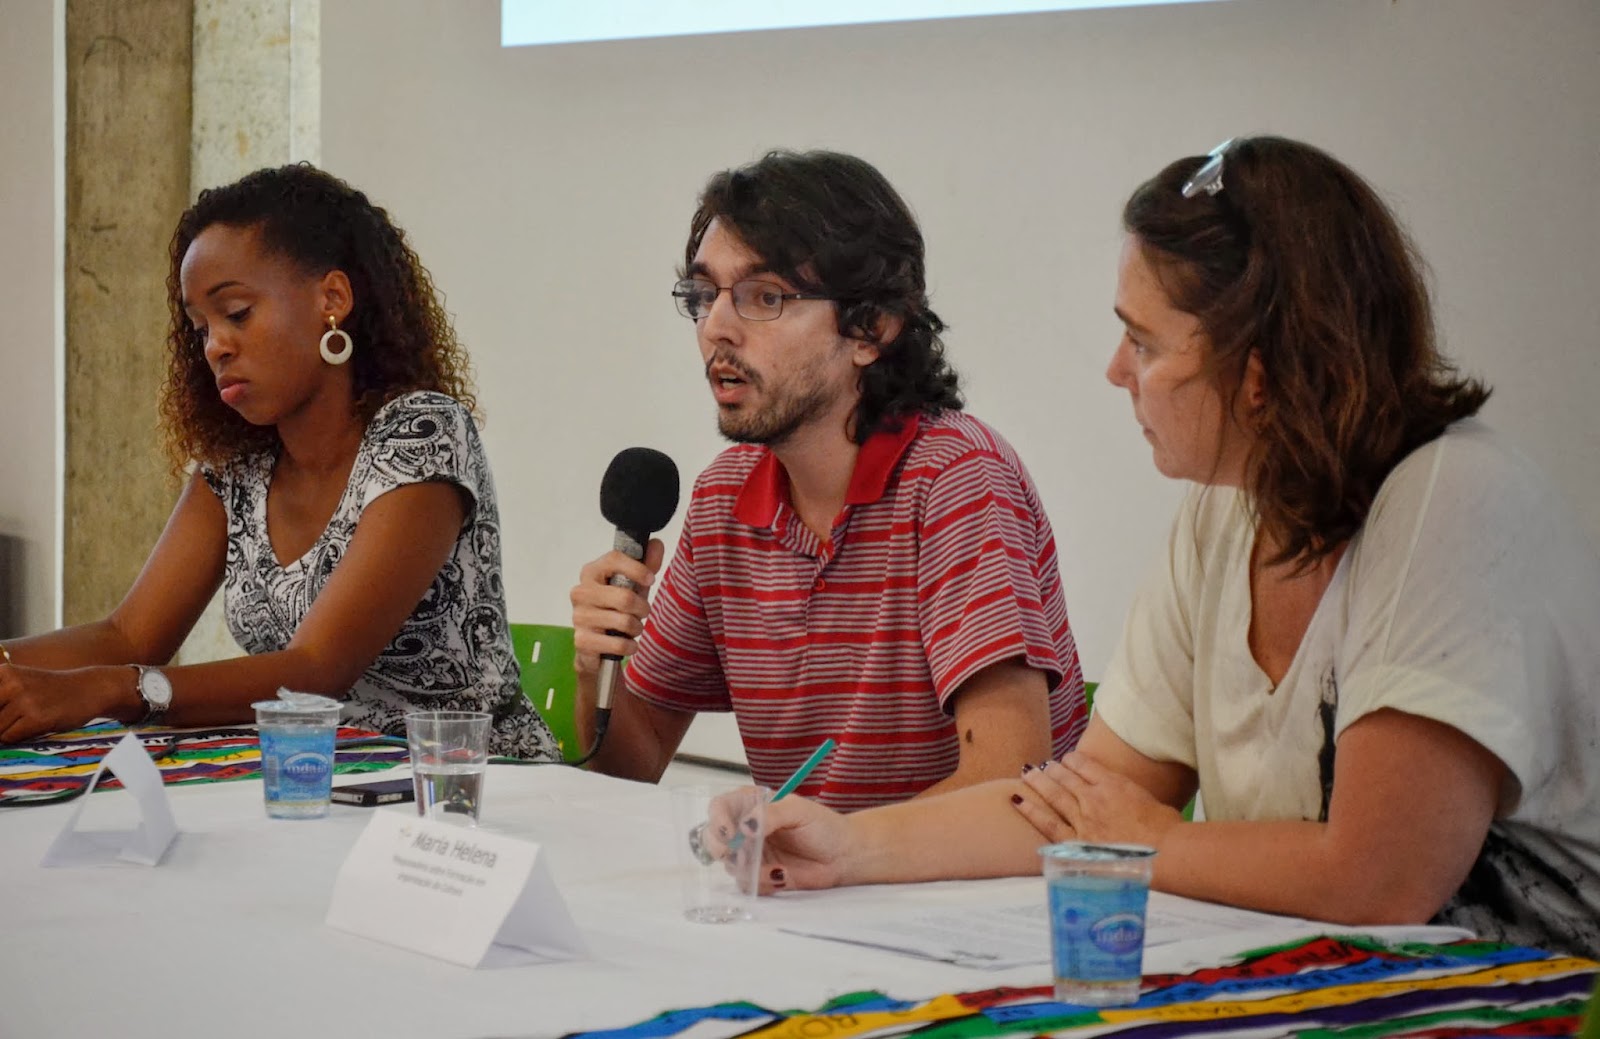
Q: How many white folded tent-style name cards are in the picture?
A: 2